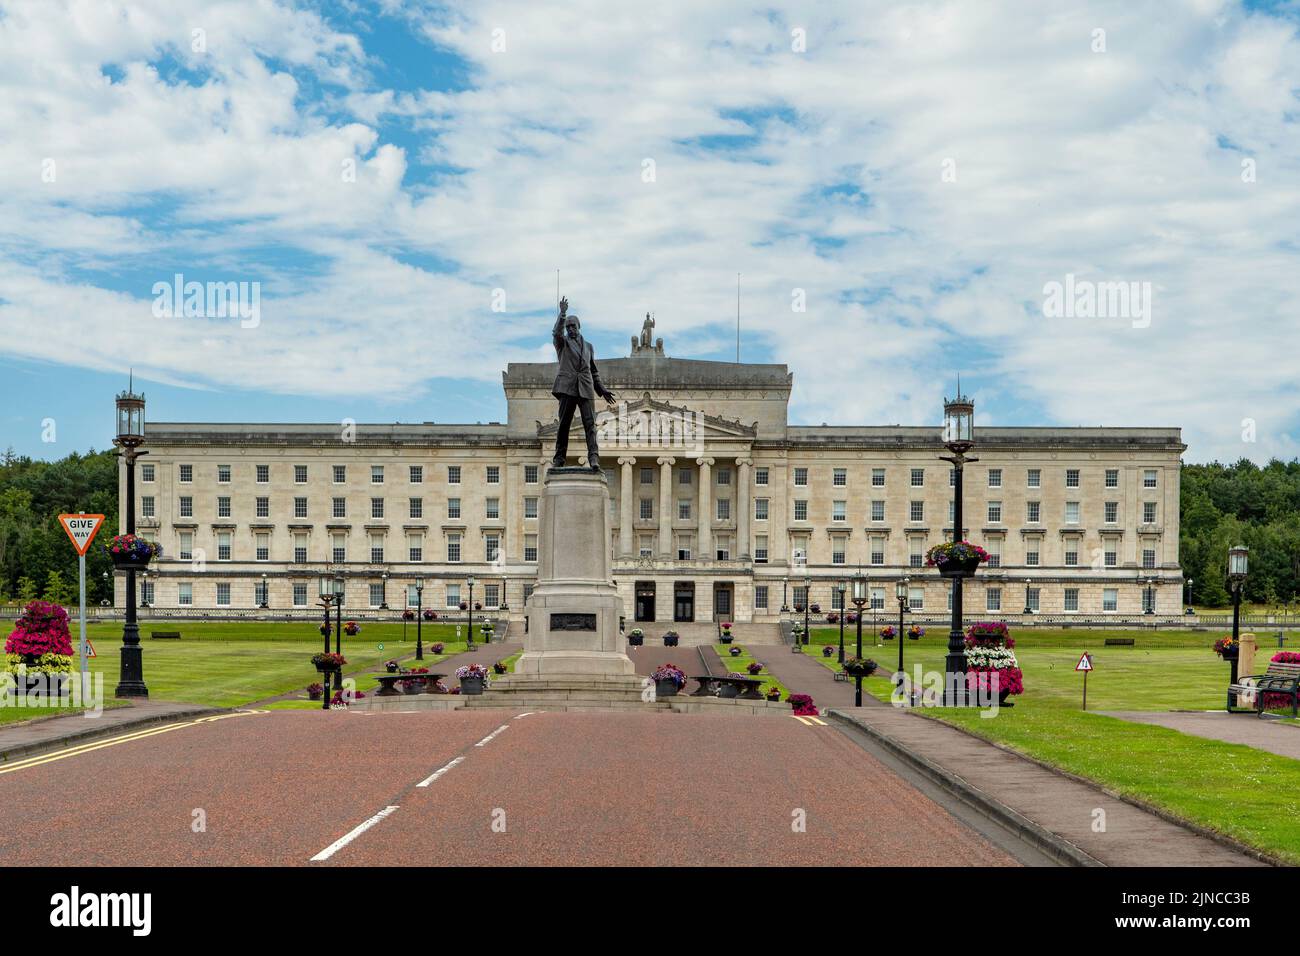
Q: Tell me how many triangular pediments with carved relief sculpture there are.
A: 1